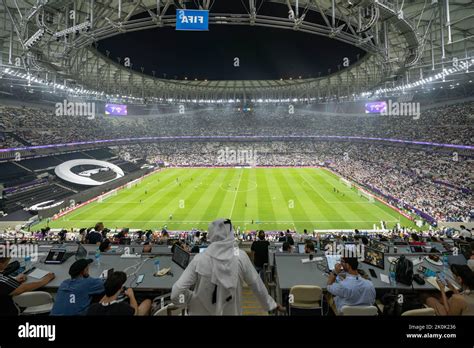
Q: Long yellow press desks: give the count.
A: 0